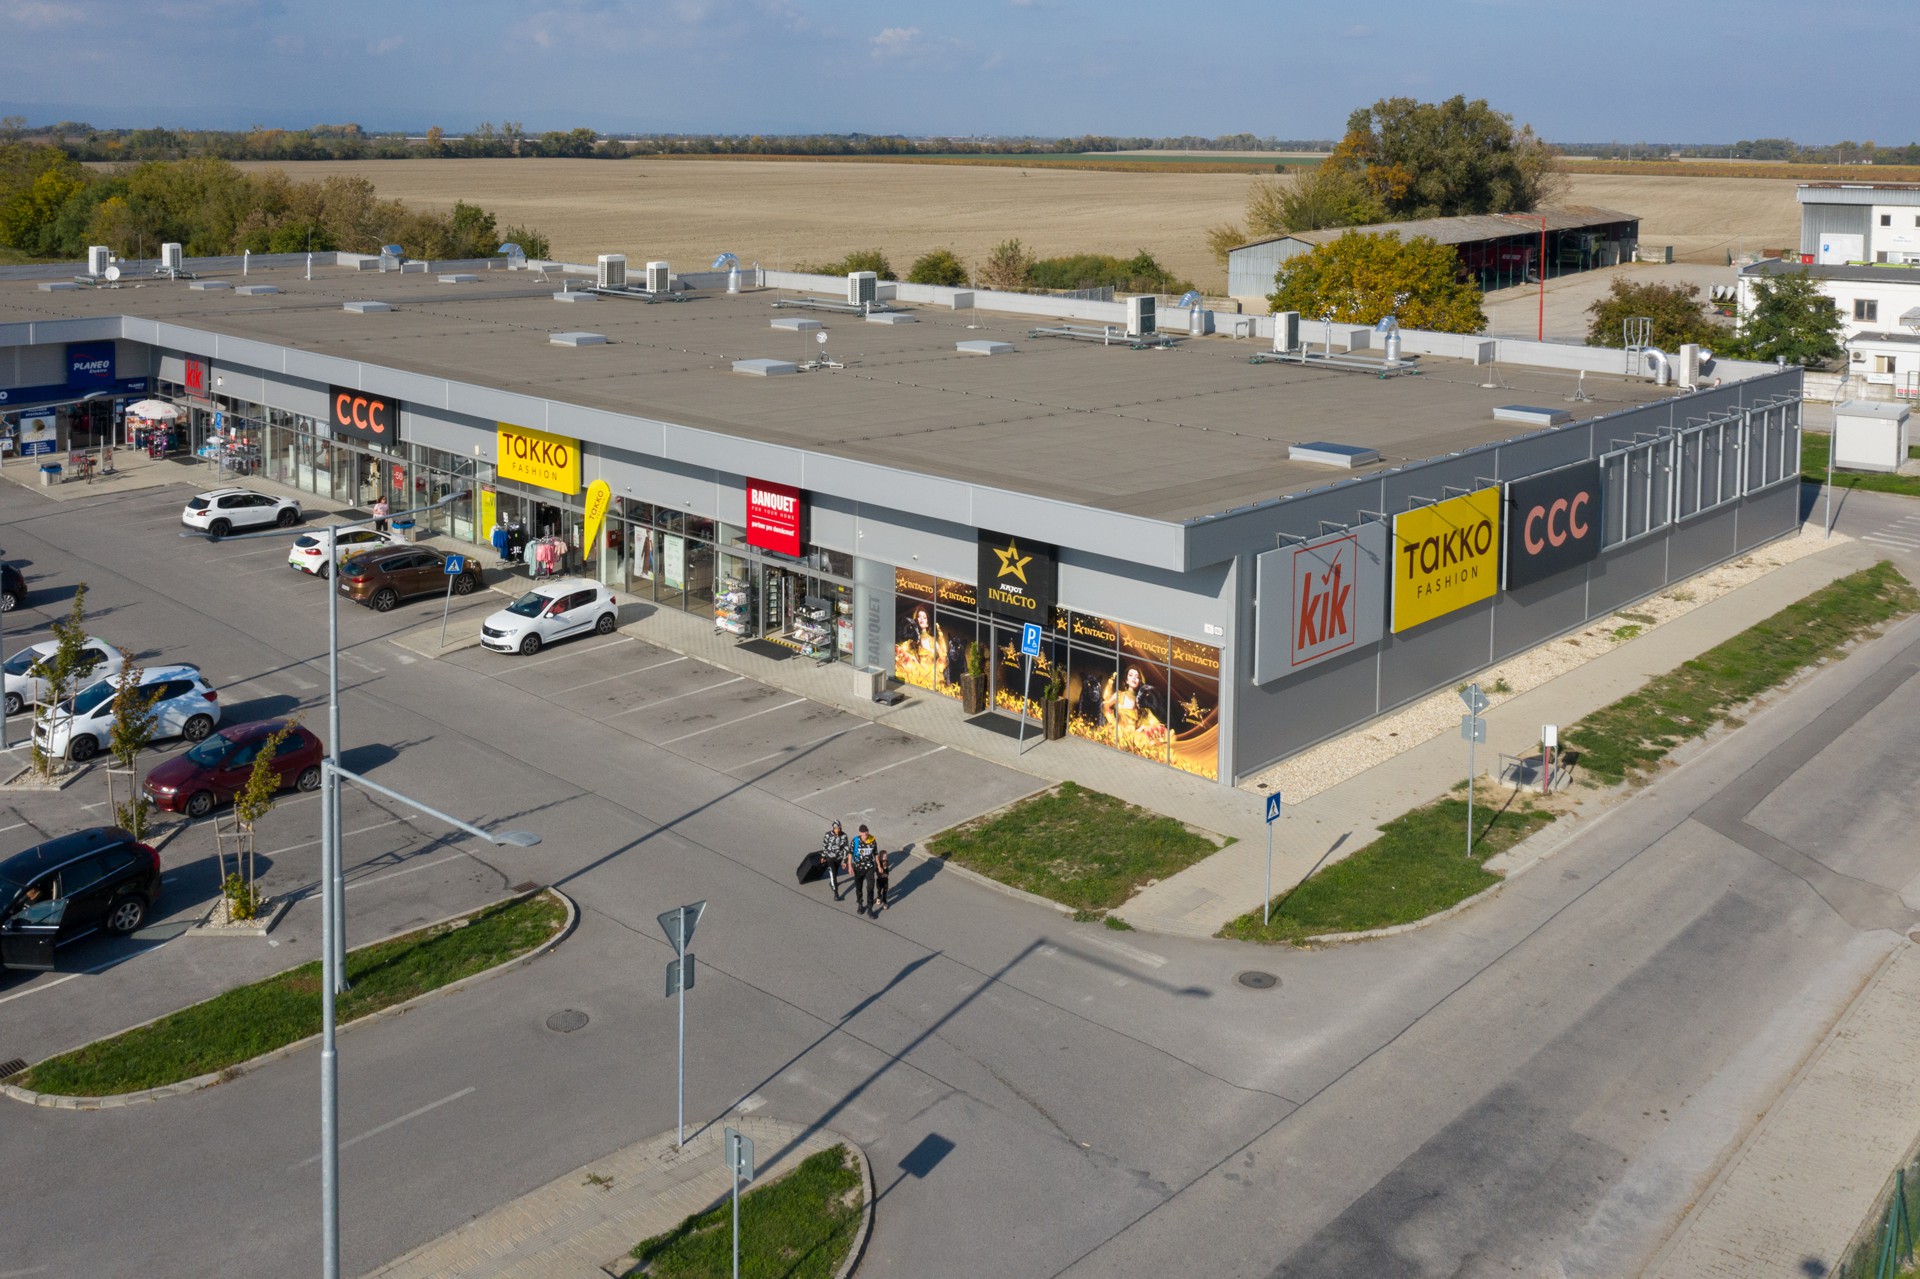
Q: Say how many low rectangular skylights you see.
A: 13